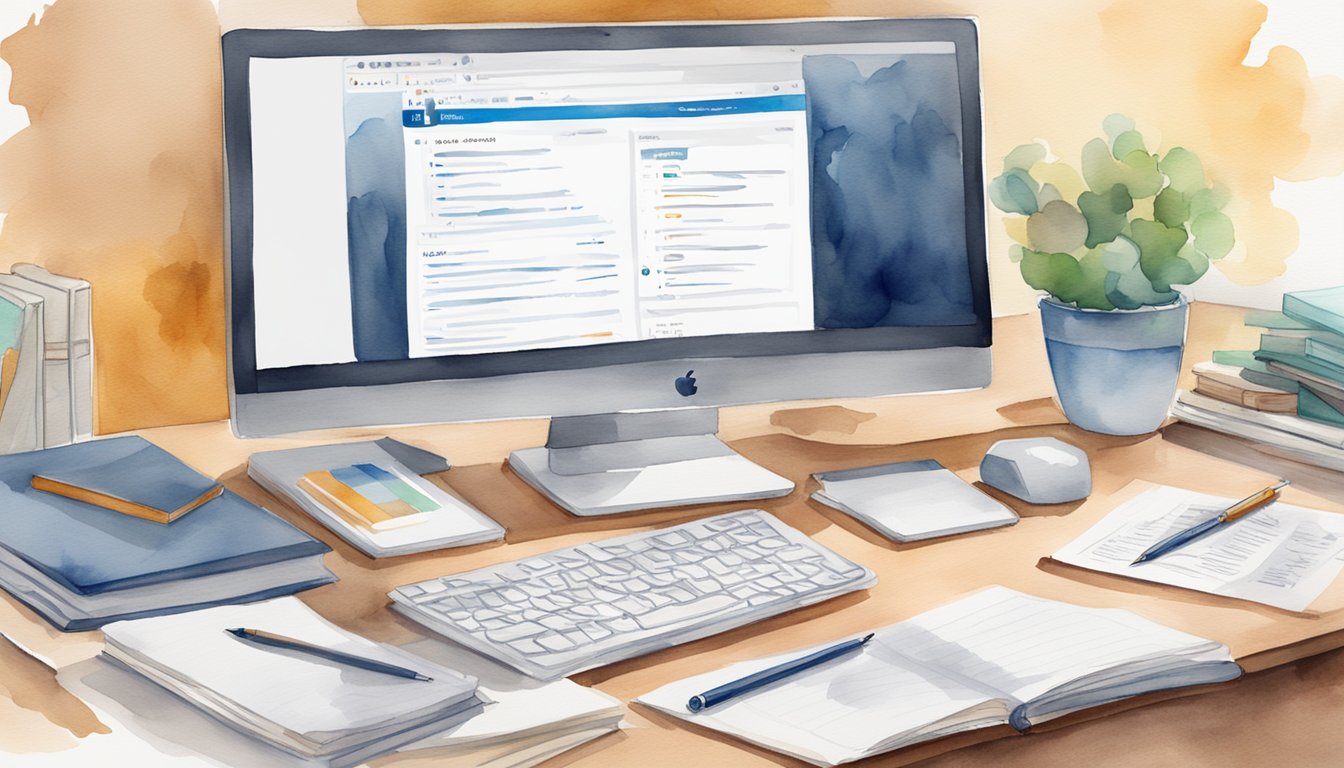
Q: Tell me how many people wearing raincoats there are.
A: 0